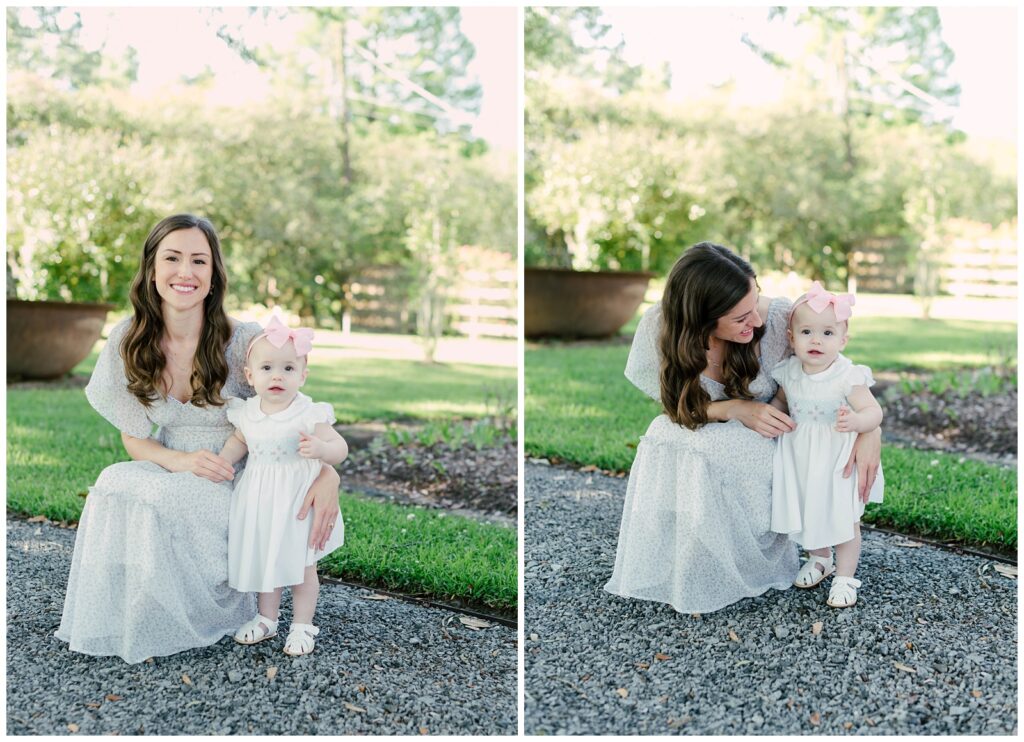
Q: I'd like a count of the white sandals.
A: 4